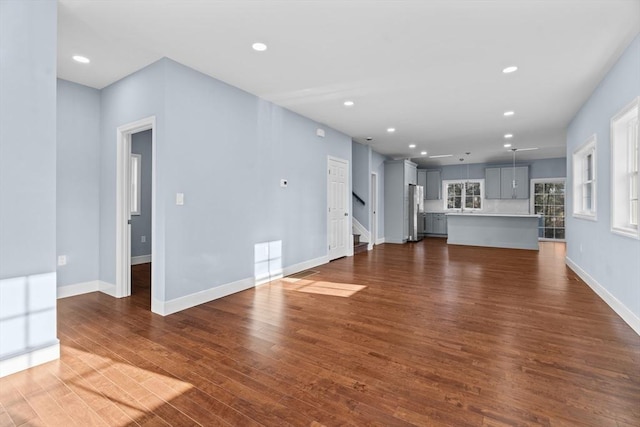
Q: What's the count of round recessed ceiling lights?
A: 10